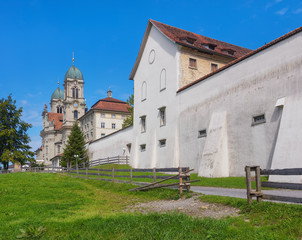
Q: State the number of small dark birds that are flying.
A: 0